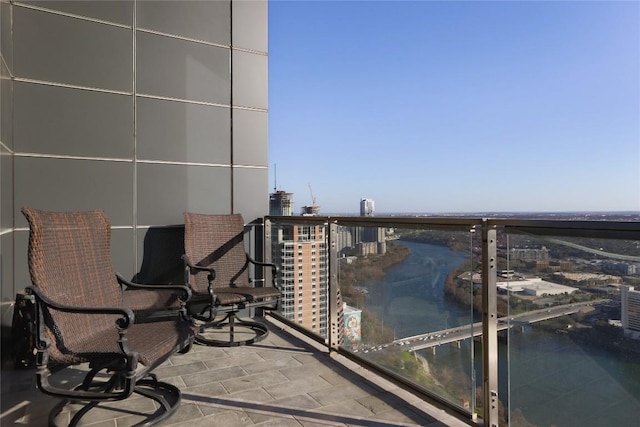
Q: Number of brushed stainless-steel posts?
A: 3